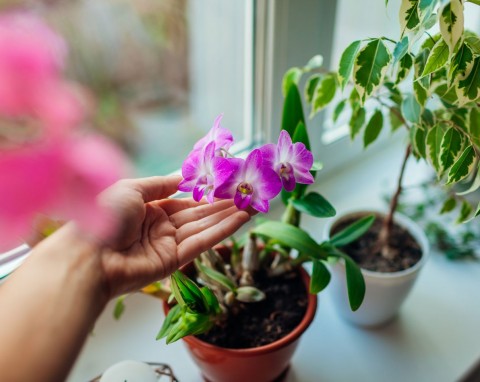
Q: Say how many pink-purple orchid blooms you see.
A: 4